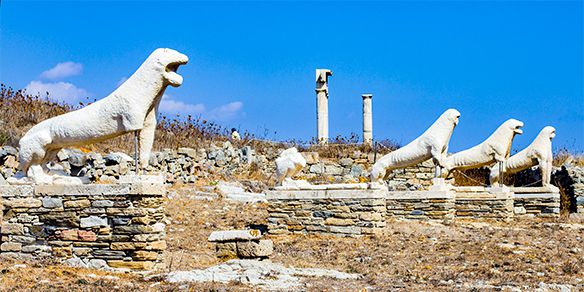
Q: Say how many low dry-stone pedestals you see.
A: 5